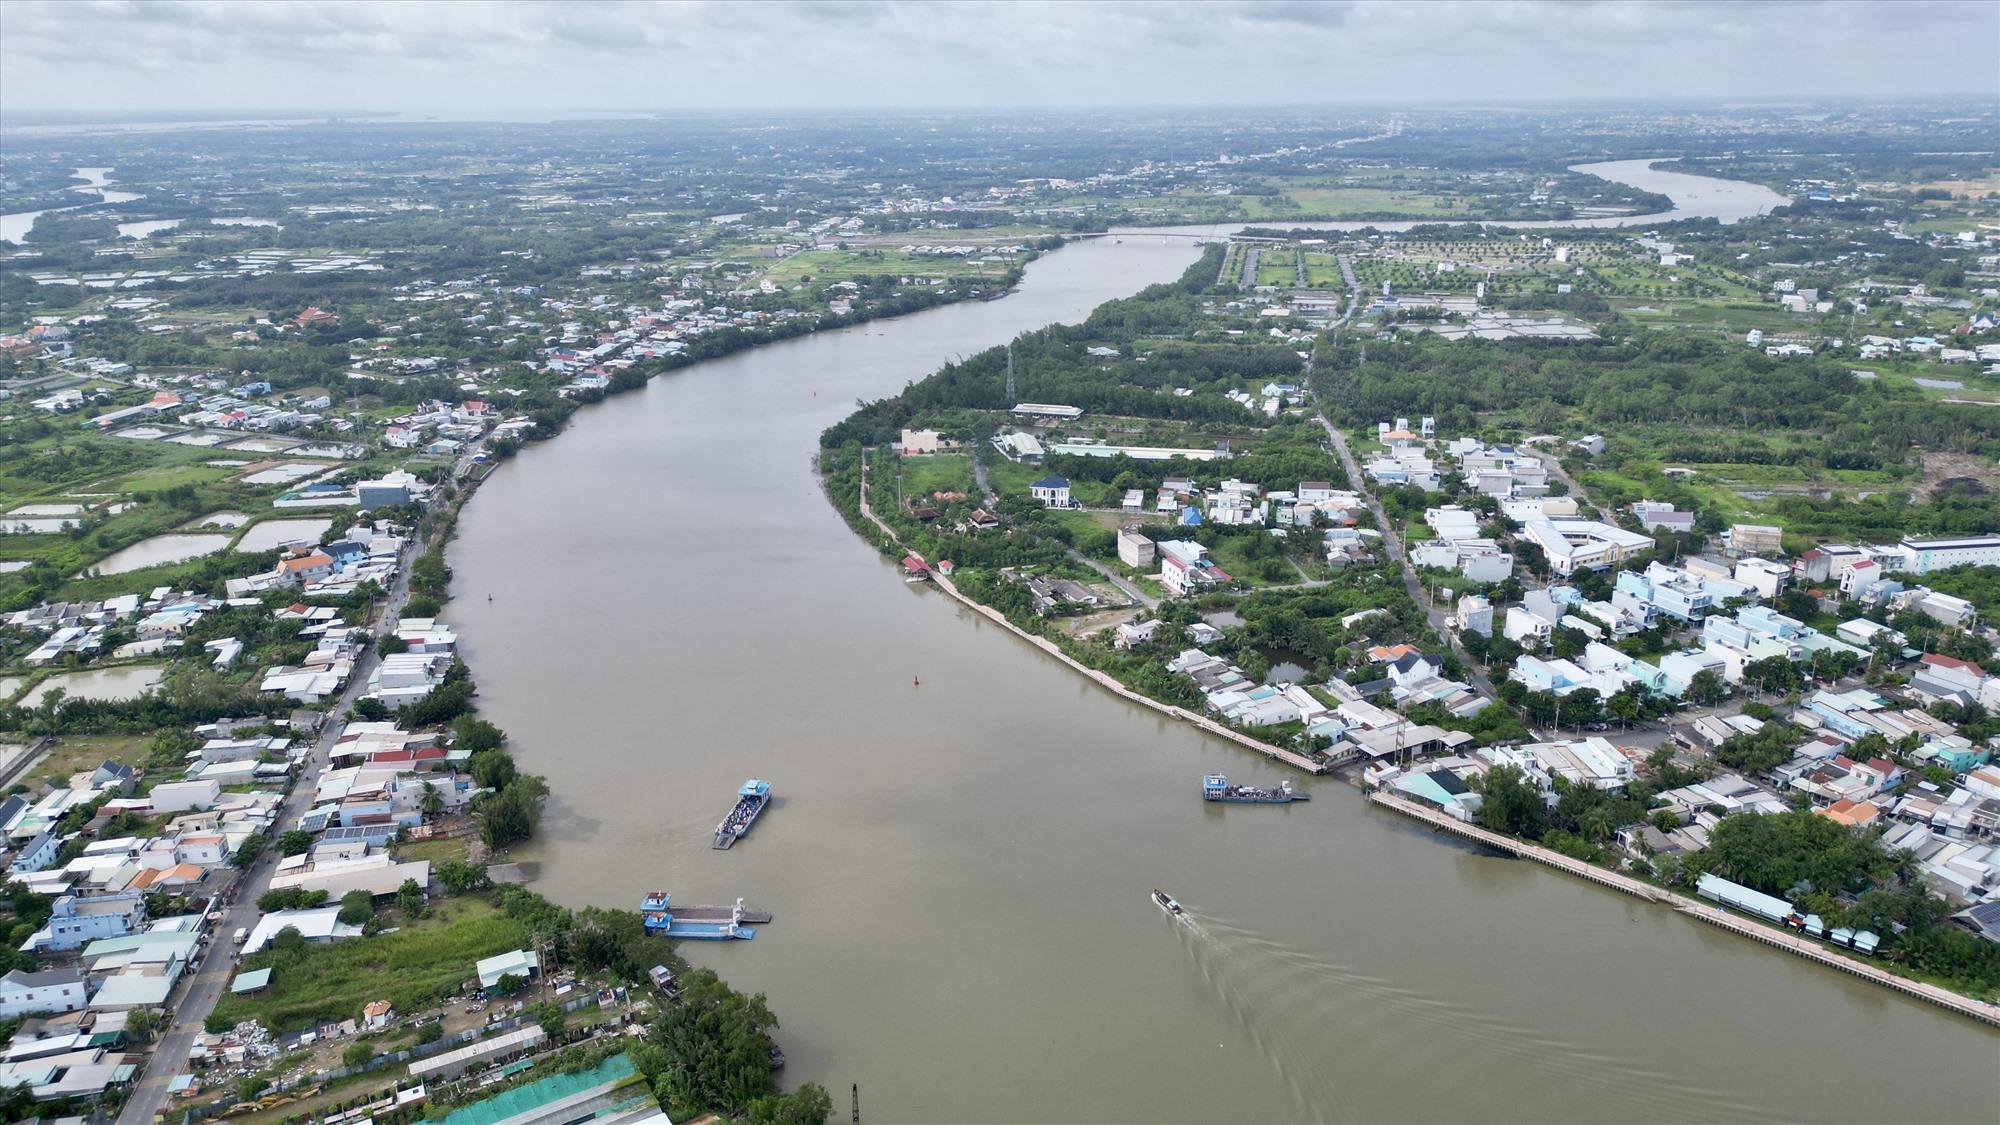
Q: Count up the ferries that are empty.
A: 2